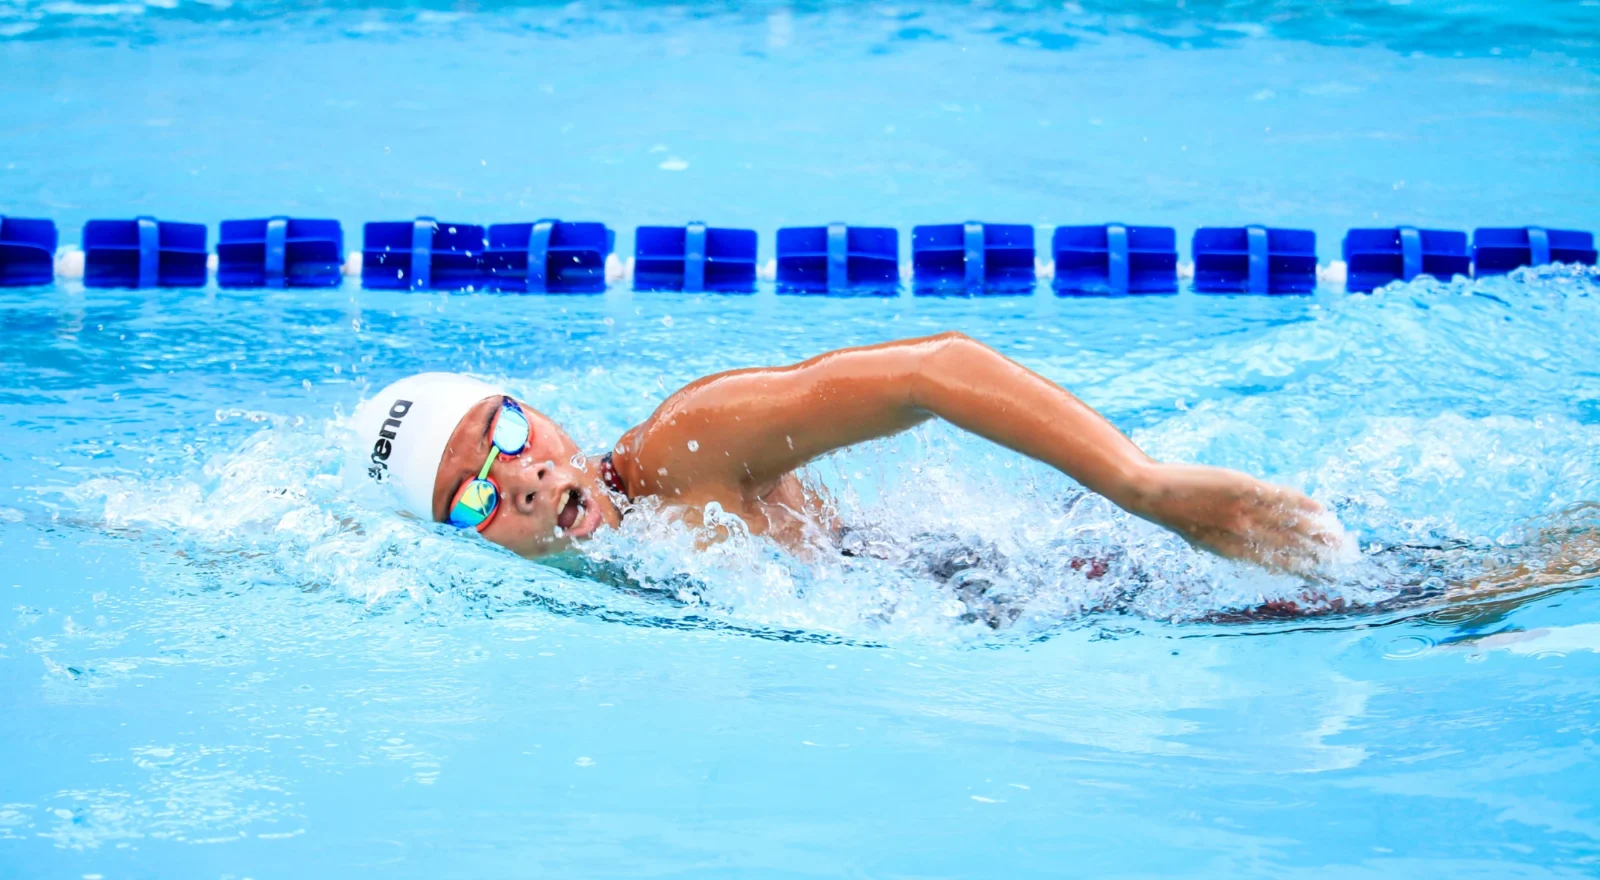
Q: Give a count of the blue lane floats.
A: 12